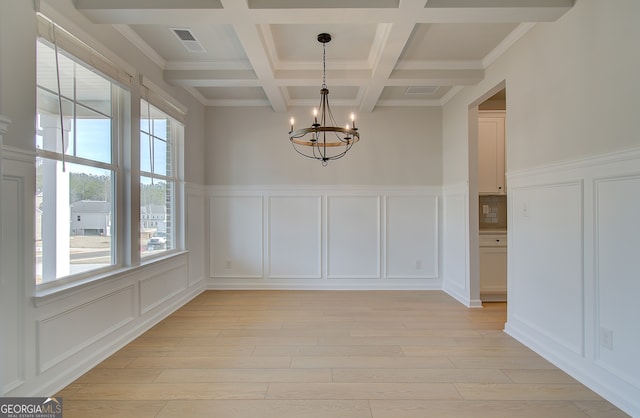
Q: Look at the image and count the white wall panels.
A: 11